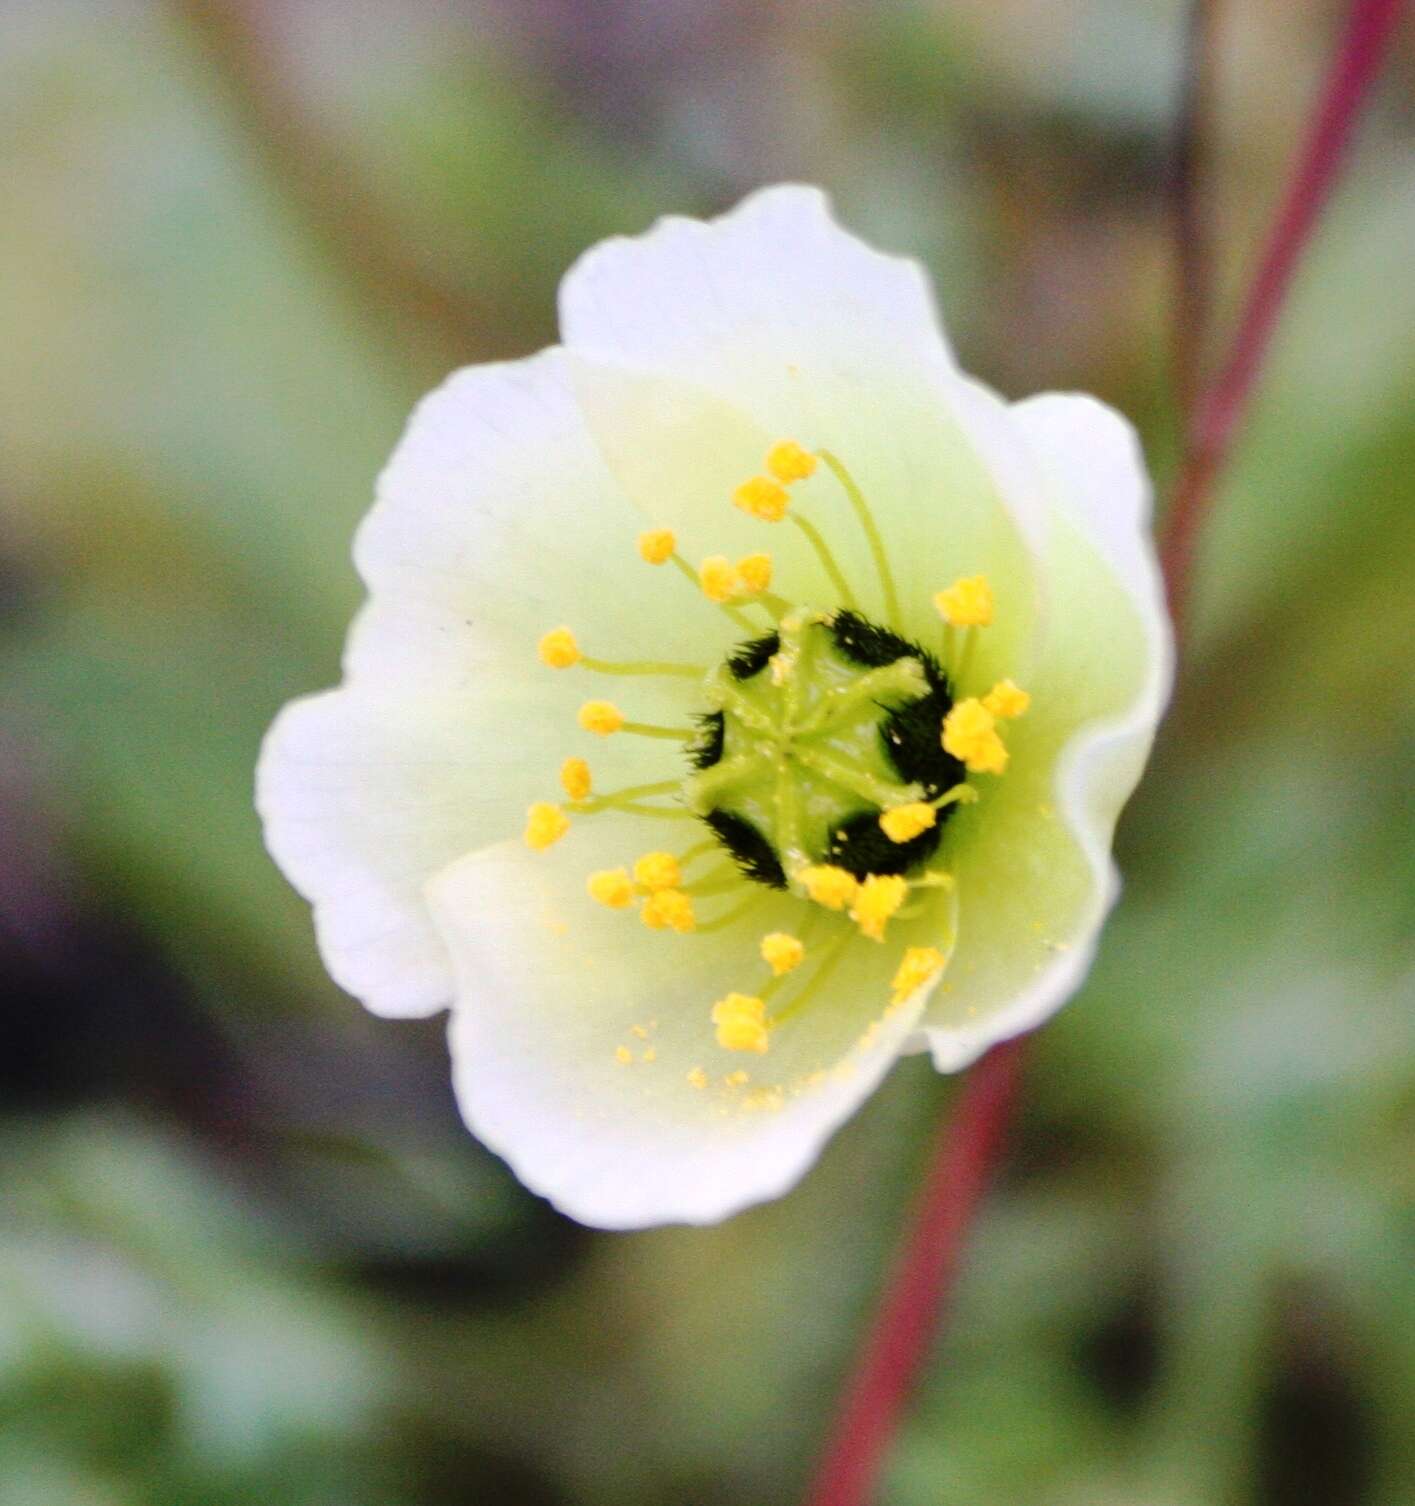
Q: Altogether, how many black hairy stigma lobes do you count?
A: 6